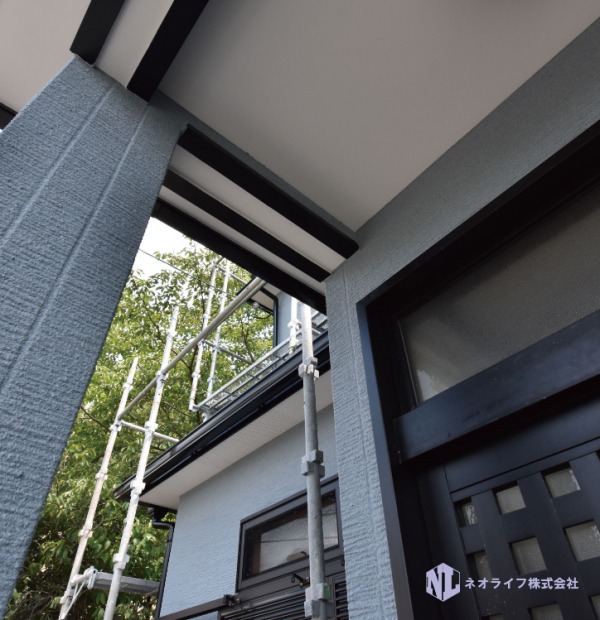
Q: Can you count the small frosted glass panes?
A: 9